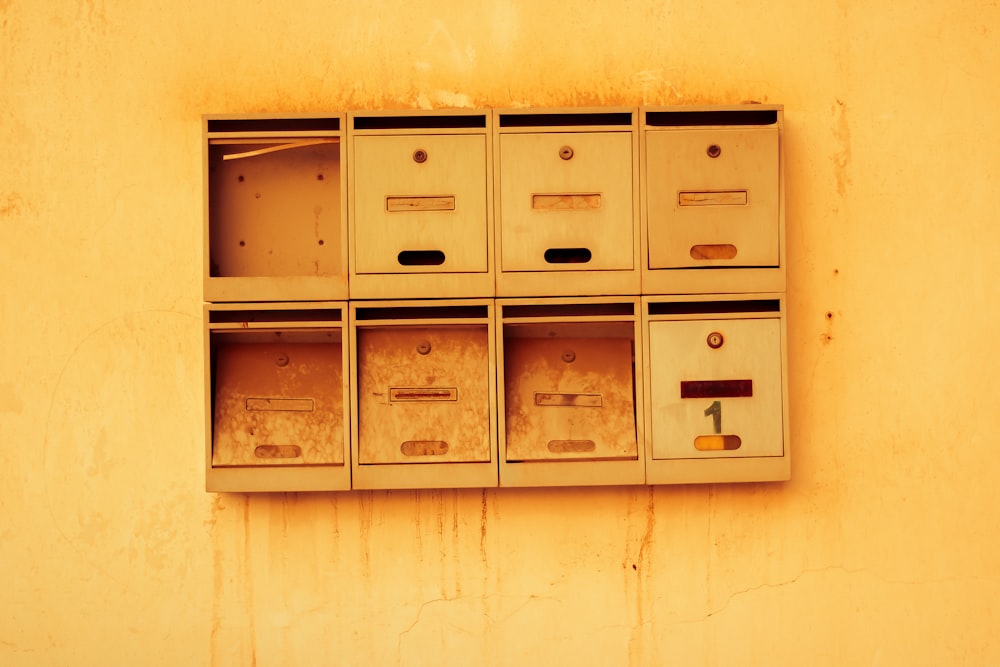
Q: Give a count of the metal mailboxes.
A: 8